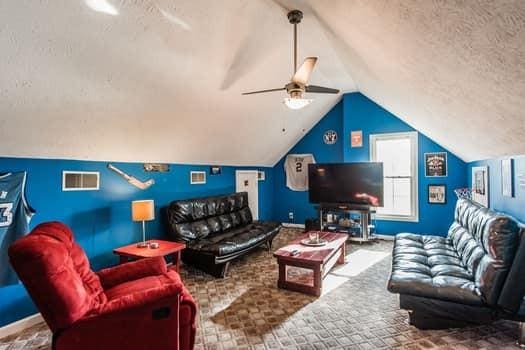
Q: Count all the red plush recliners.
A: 1